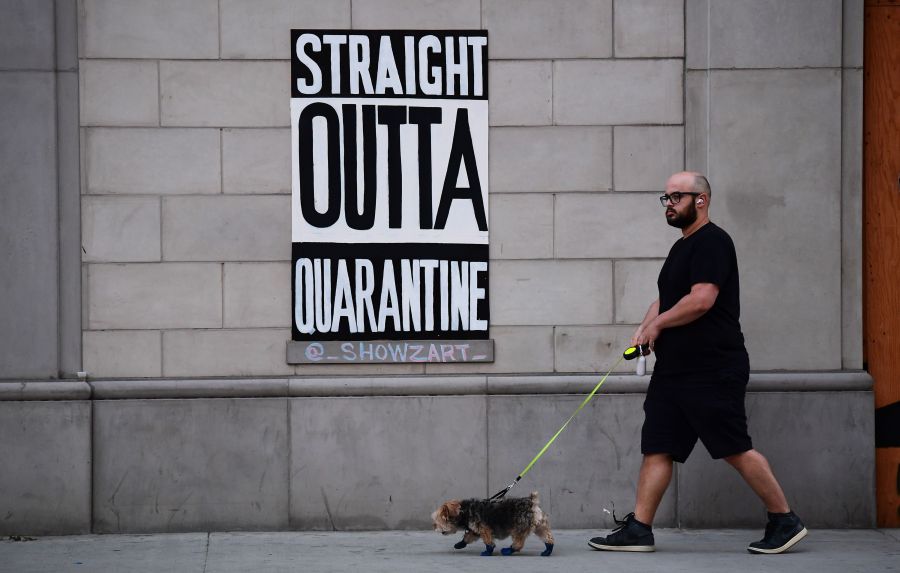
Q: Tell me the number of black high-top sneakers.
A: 2